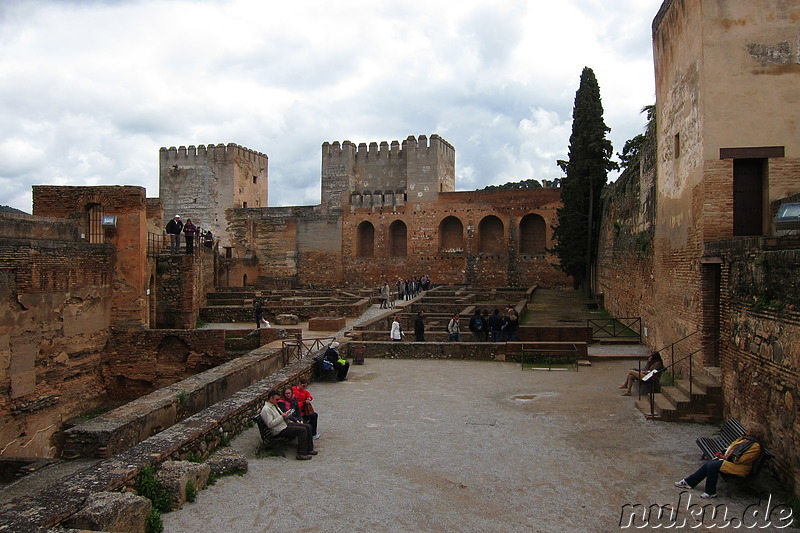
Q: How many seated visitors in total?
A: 6